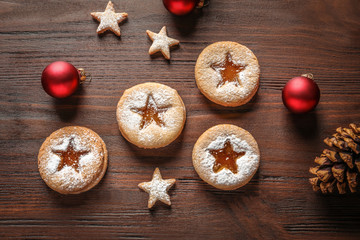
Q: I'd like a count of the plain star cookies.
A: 3